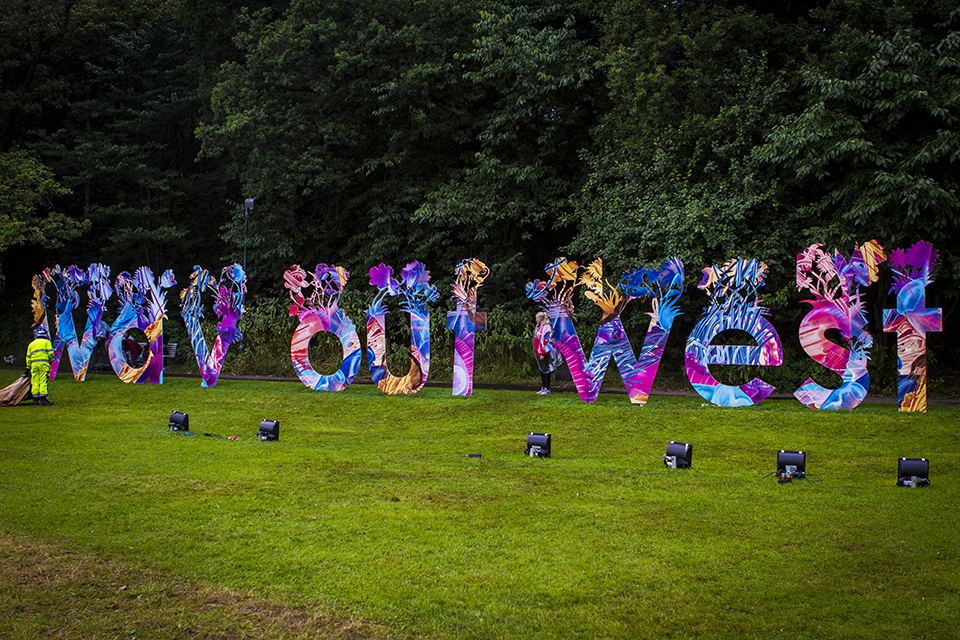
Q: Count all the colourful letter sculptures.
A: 10